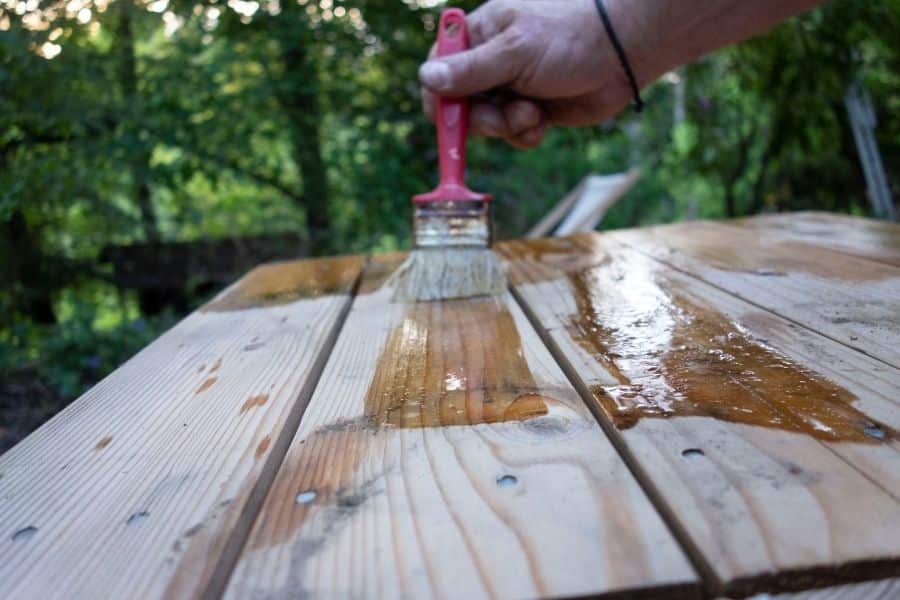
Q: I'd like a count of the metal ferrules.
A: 1